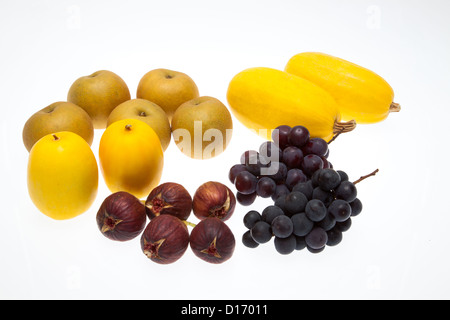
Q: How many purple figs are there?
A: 5